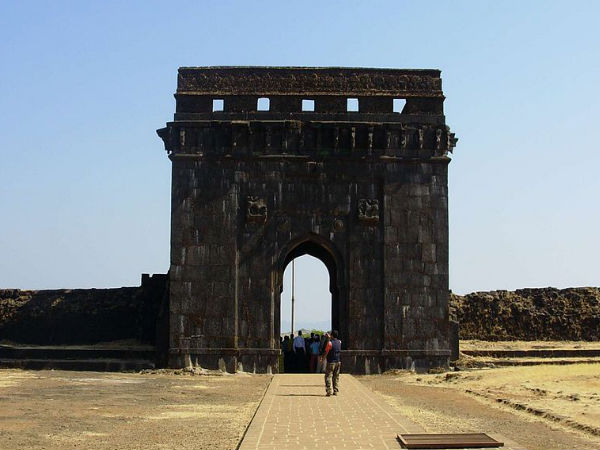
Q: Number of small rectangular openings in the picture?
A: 5